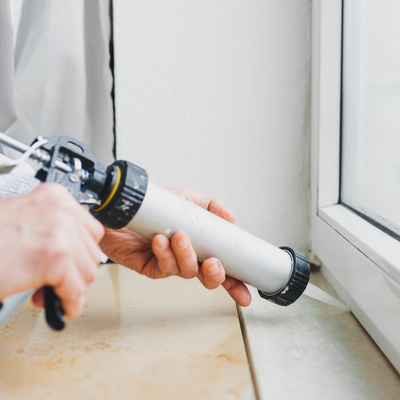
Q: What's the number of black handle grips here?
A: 1